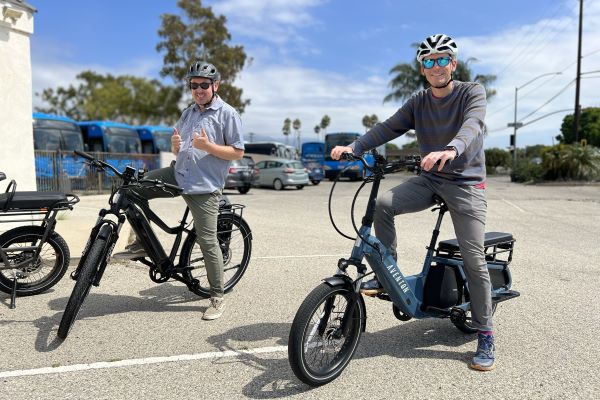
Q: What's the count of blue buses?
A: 5